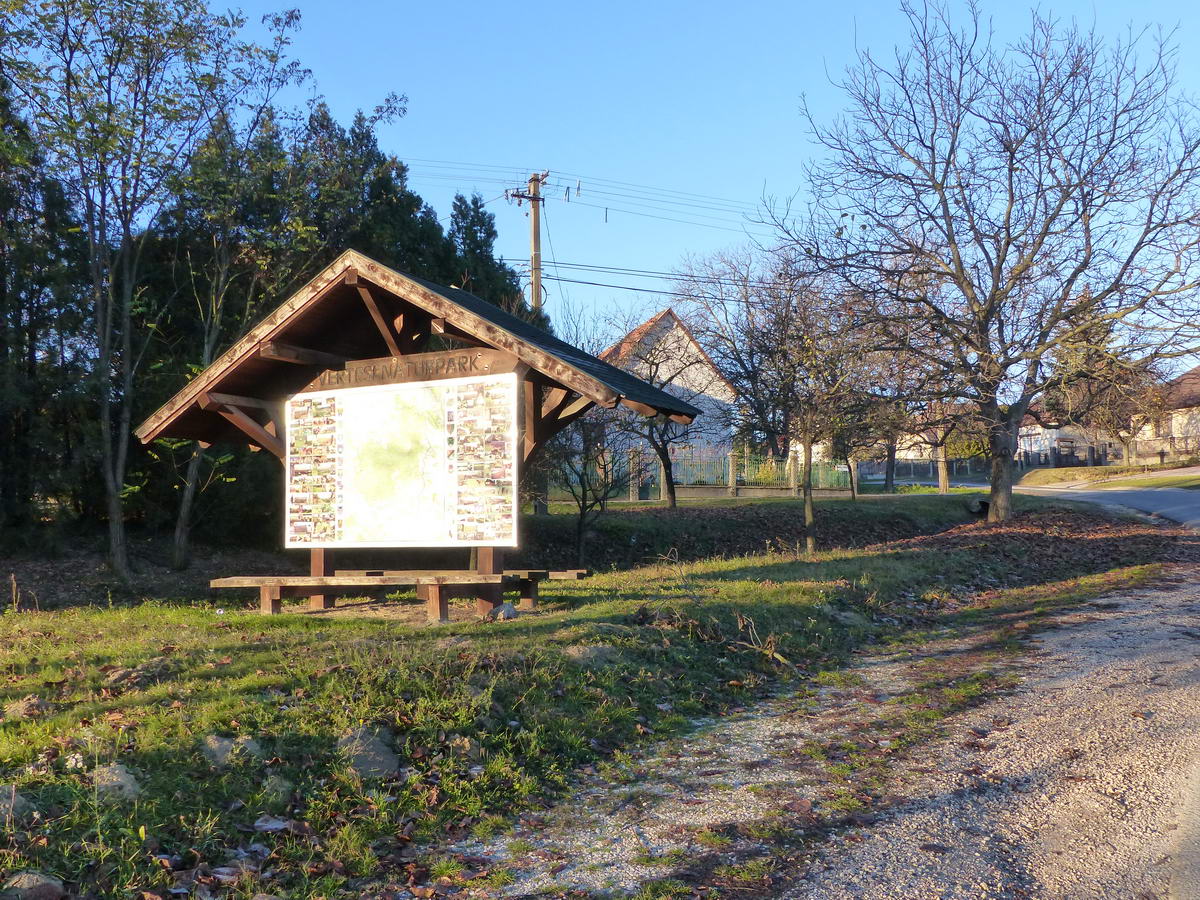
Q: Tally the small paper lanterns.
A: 0